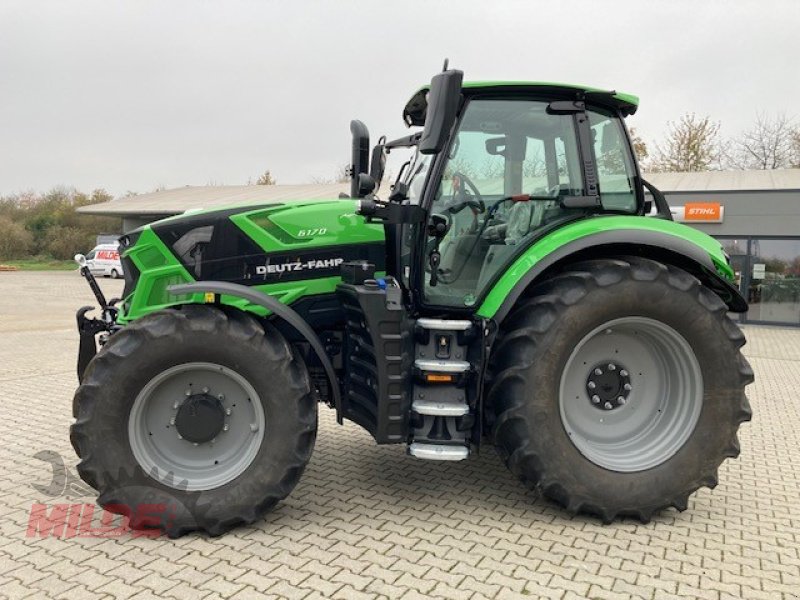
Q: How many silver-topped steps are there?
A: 4